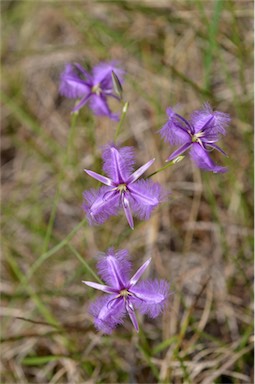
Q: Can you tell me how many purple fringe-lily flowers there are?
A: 4